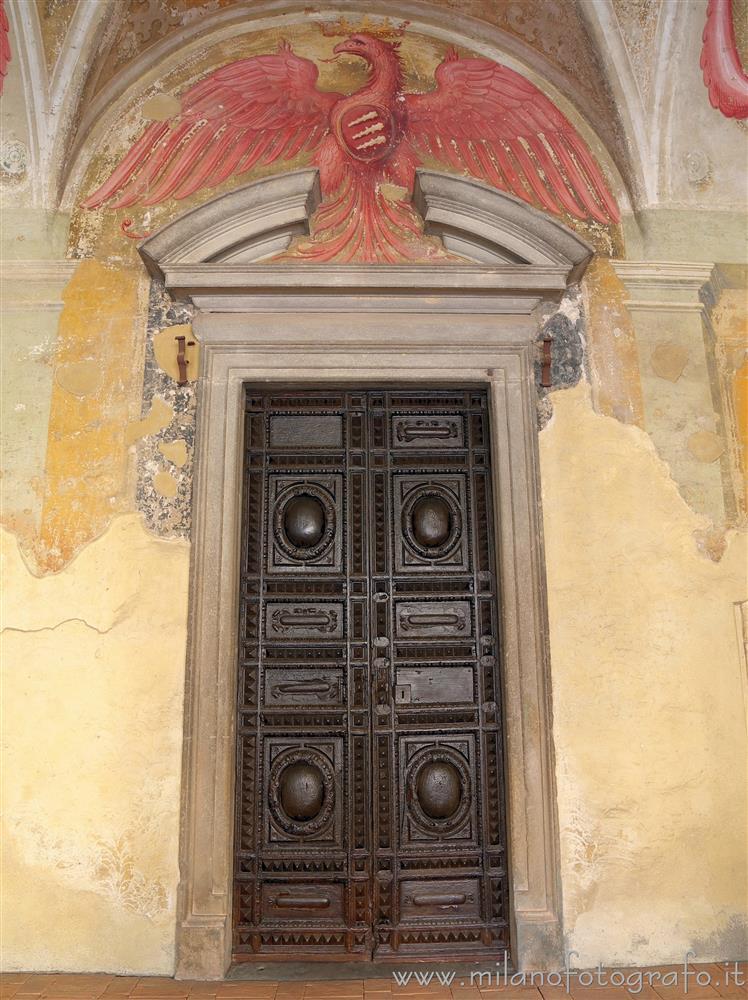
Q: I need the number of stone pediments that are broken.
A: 1